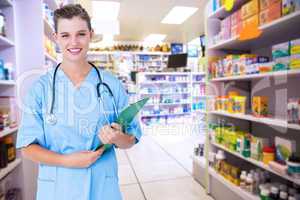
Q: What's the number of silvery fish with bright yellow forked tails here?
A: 0